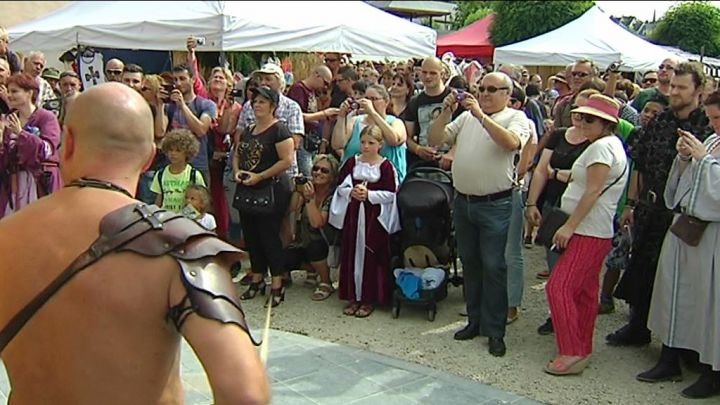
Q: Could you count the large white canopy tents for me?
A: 2